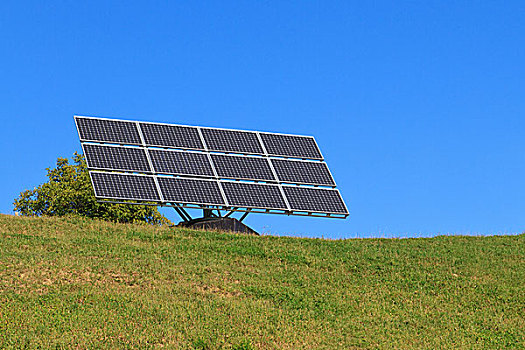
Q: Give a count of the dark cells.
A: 12